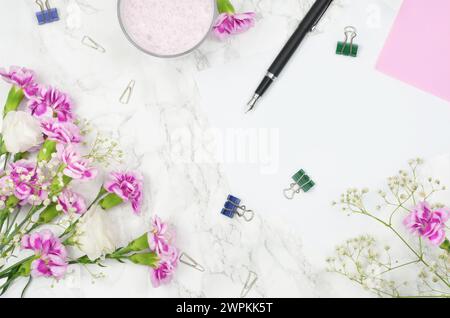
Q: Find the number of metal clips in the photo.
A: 8